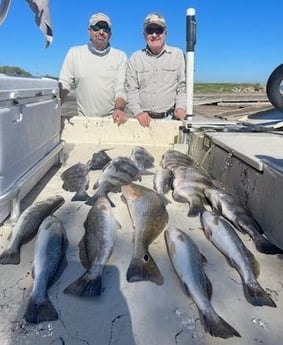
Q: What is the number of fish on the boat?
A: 14